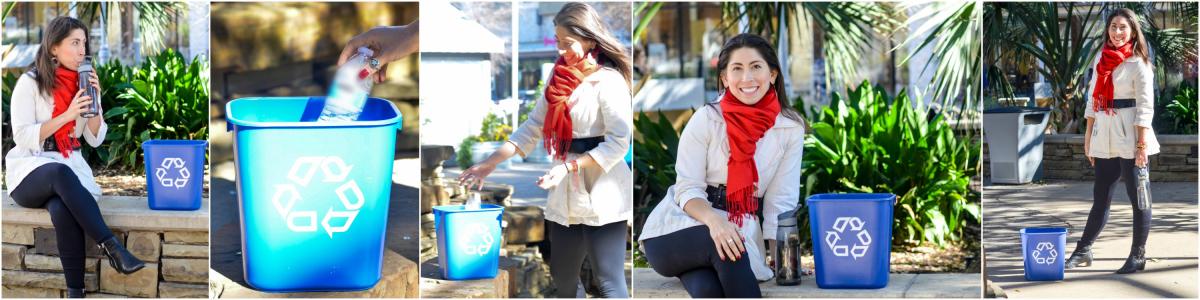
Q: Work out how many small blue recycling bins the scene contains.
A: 5